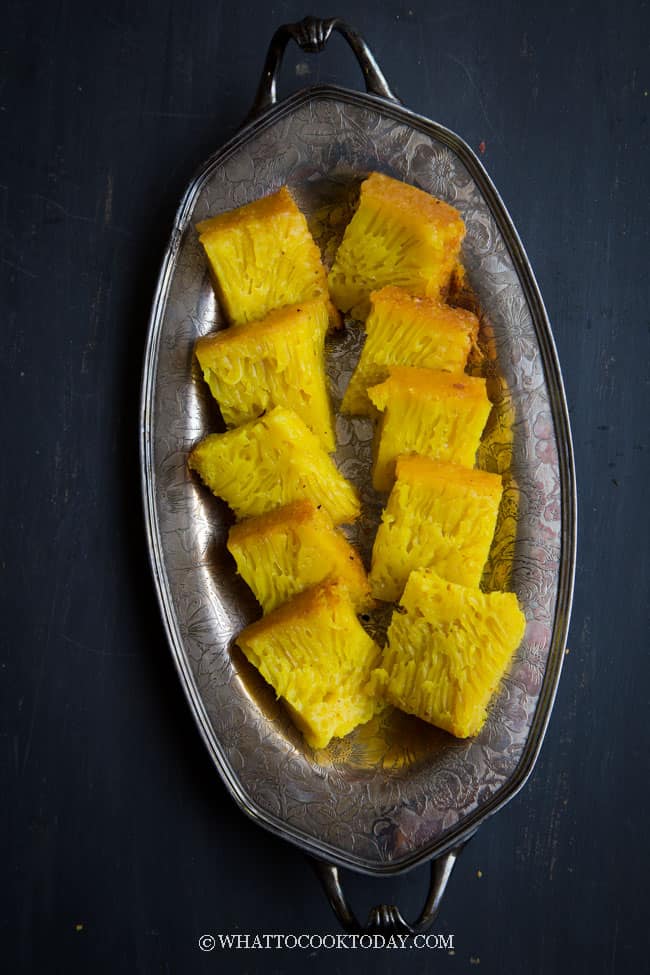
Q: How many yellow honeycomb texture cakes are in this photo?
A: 10